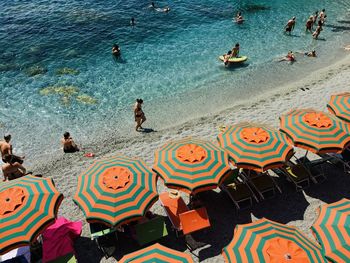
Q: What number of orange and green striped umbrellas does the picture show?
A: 9